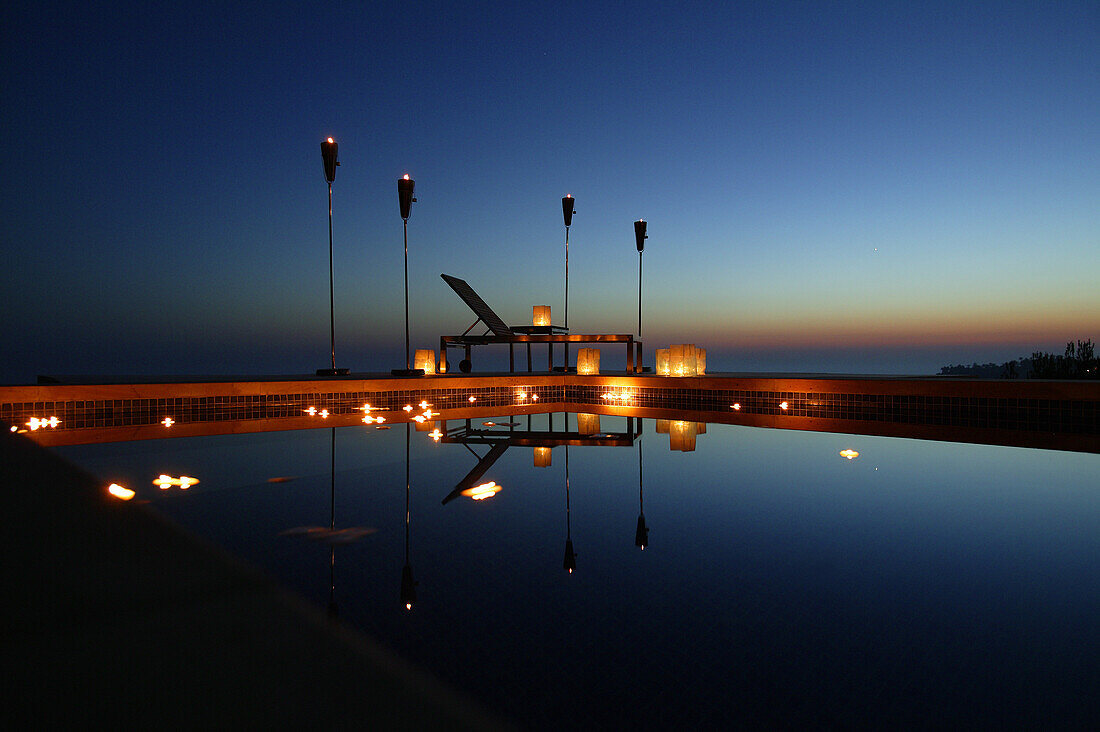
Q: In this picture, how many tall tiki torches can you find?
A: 4